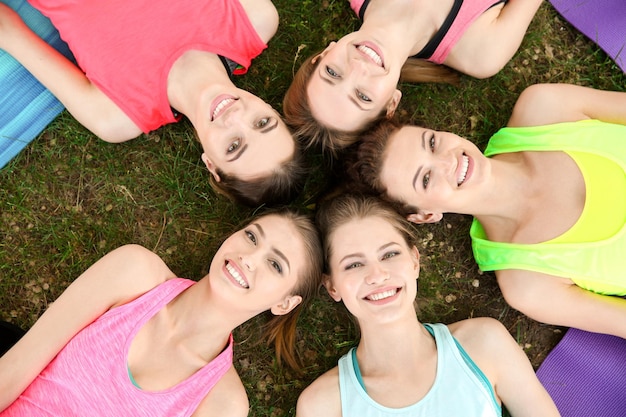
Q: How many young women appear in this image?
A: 5